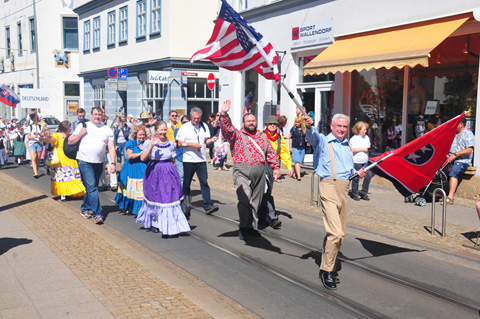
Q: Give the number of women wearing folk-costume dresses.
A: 3